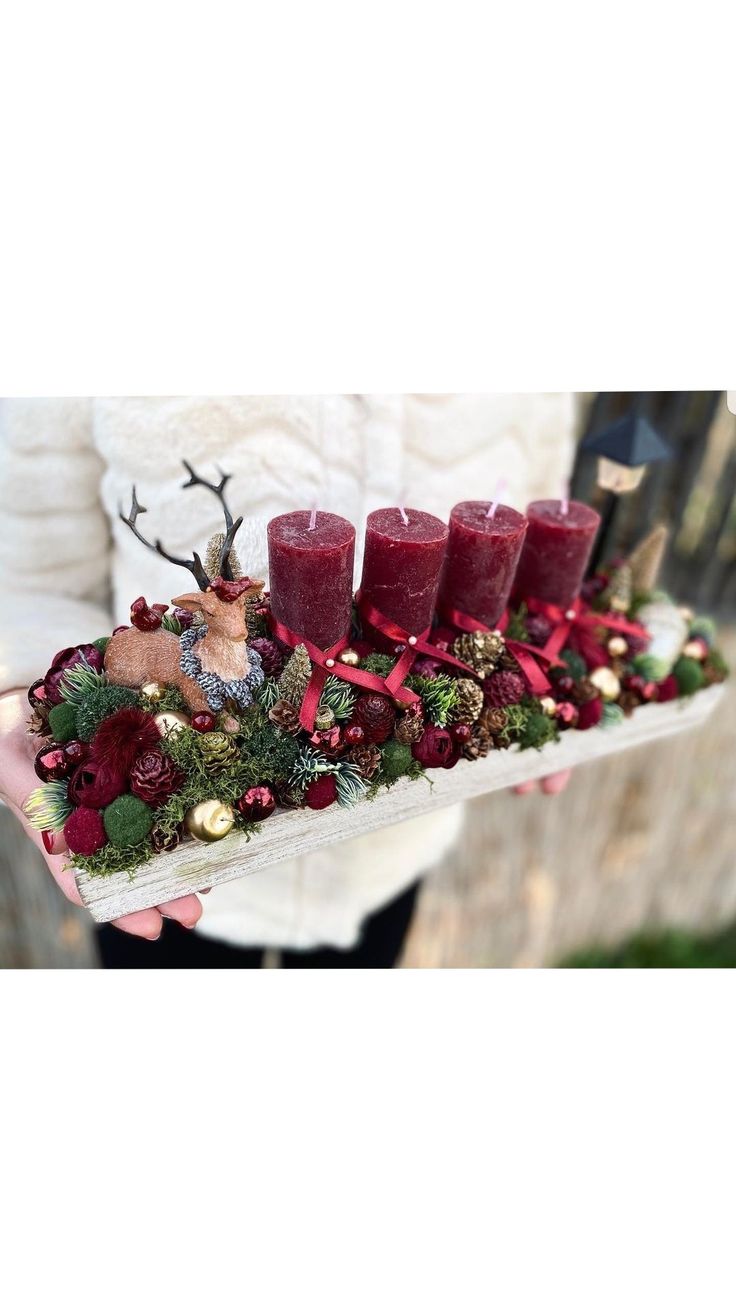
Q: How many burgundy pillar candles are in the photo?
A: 4